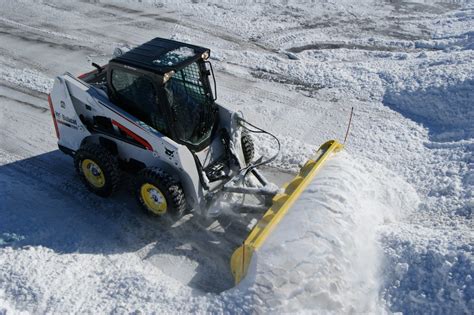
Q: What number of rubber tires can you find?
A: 3